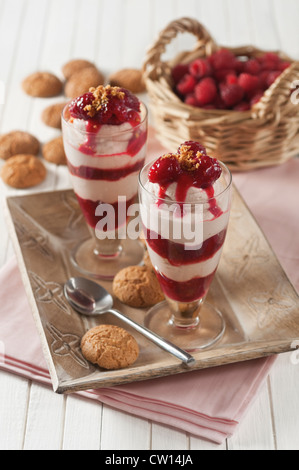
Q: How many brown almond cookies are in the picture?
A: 11